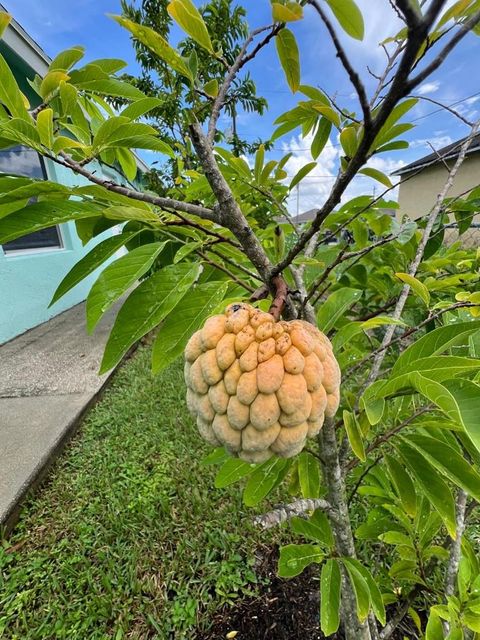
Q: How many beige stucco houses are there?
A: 1